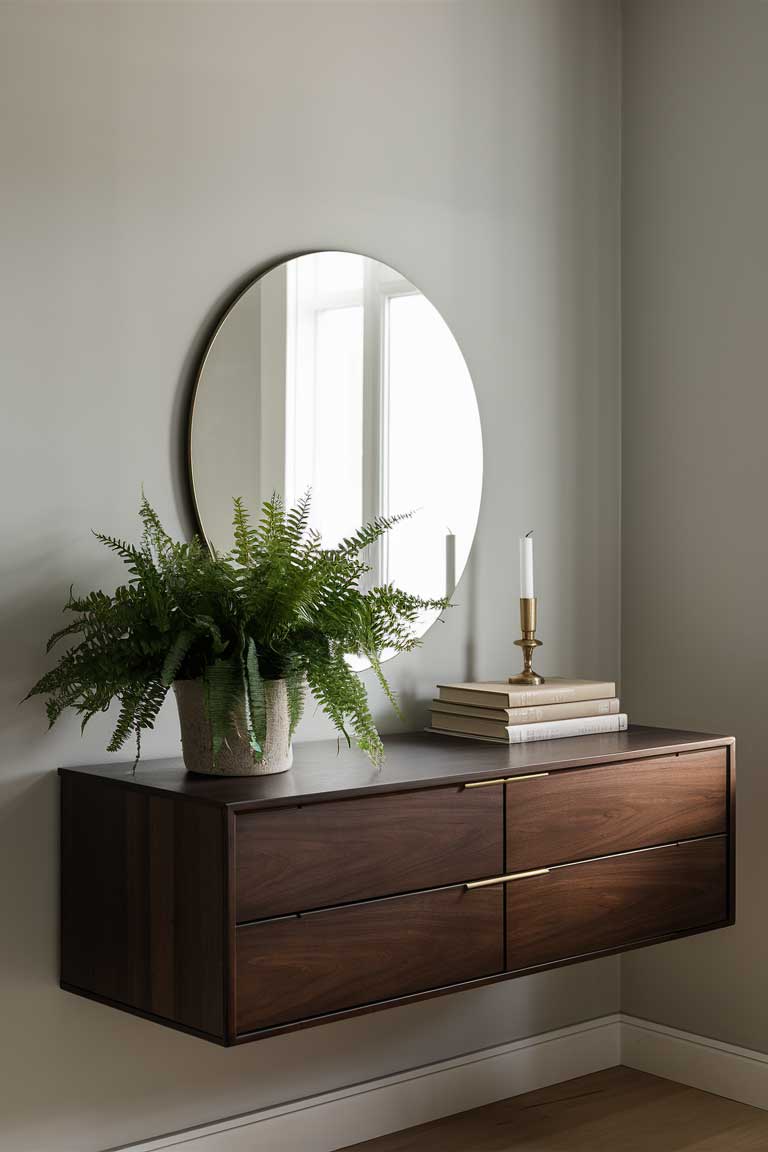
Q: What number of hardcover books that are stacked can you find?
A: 3